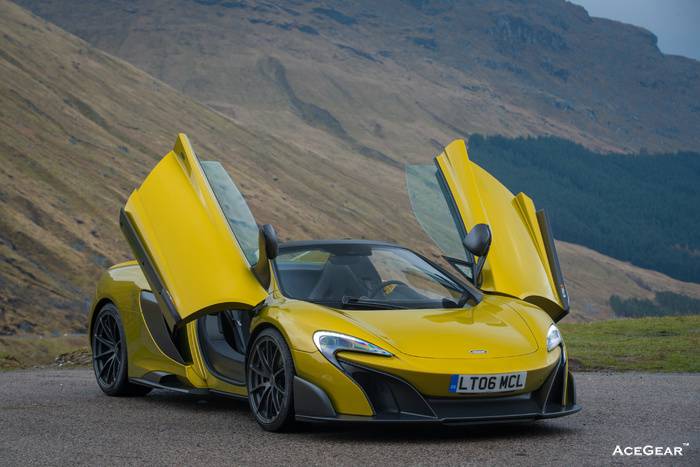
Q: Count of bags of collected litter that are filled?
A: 0